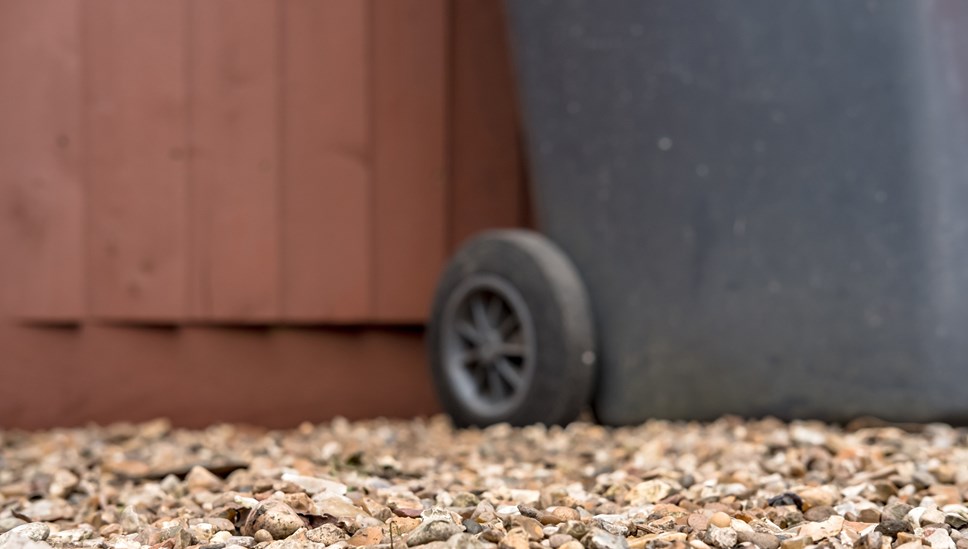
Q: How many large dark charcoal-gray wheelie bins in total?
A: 1